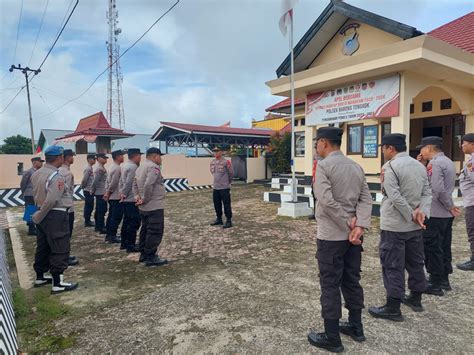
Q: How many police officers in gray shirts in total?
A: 13